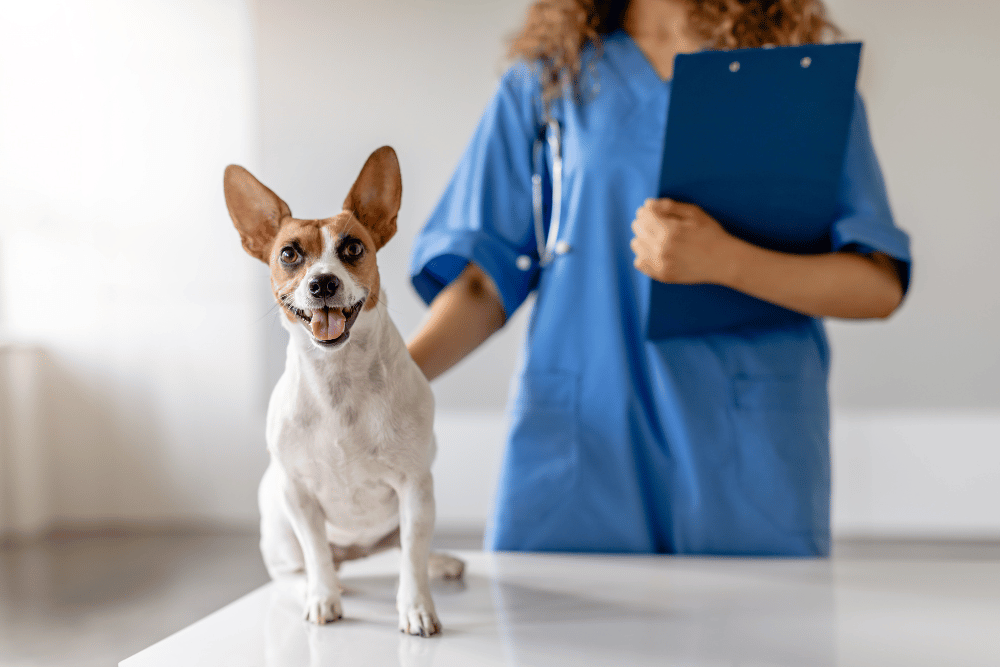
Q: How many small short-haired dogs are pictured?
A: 1